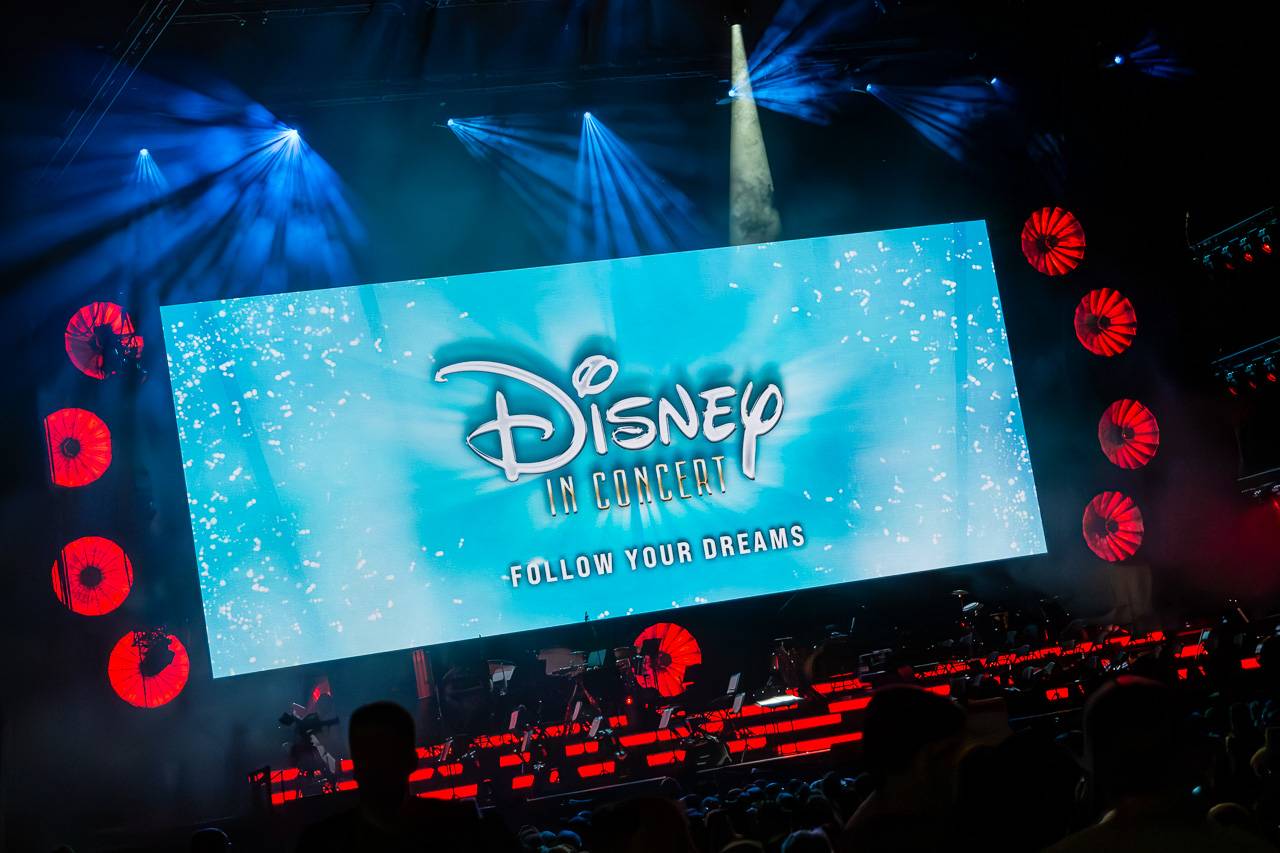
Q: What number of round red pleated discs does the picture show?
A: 9